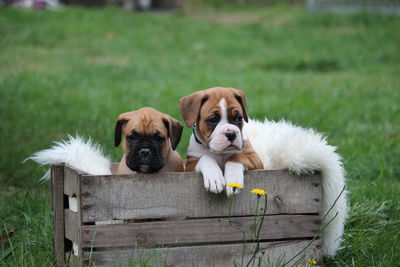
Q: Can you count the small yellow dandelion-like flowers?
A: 3